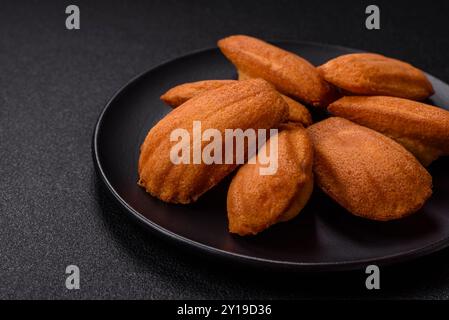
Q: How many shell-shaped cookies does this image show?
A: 7